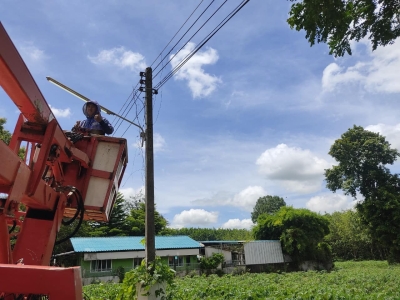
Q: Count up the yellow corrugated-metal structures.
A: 0